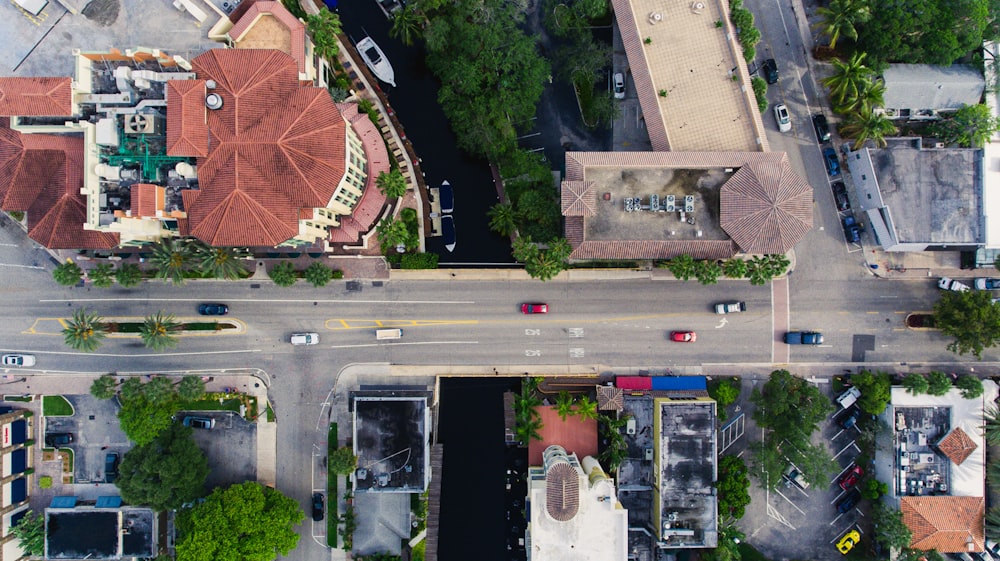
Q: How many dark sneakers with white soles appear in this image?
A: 0